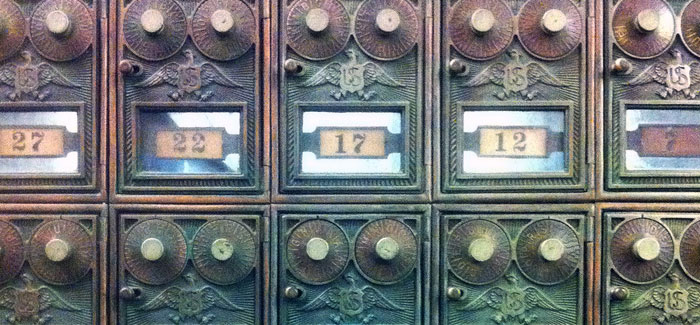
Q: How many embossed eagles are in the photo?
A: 10